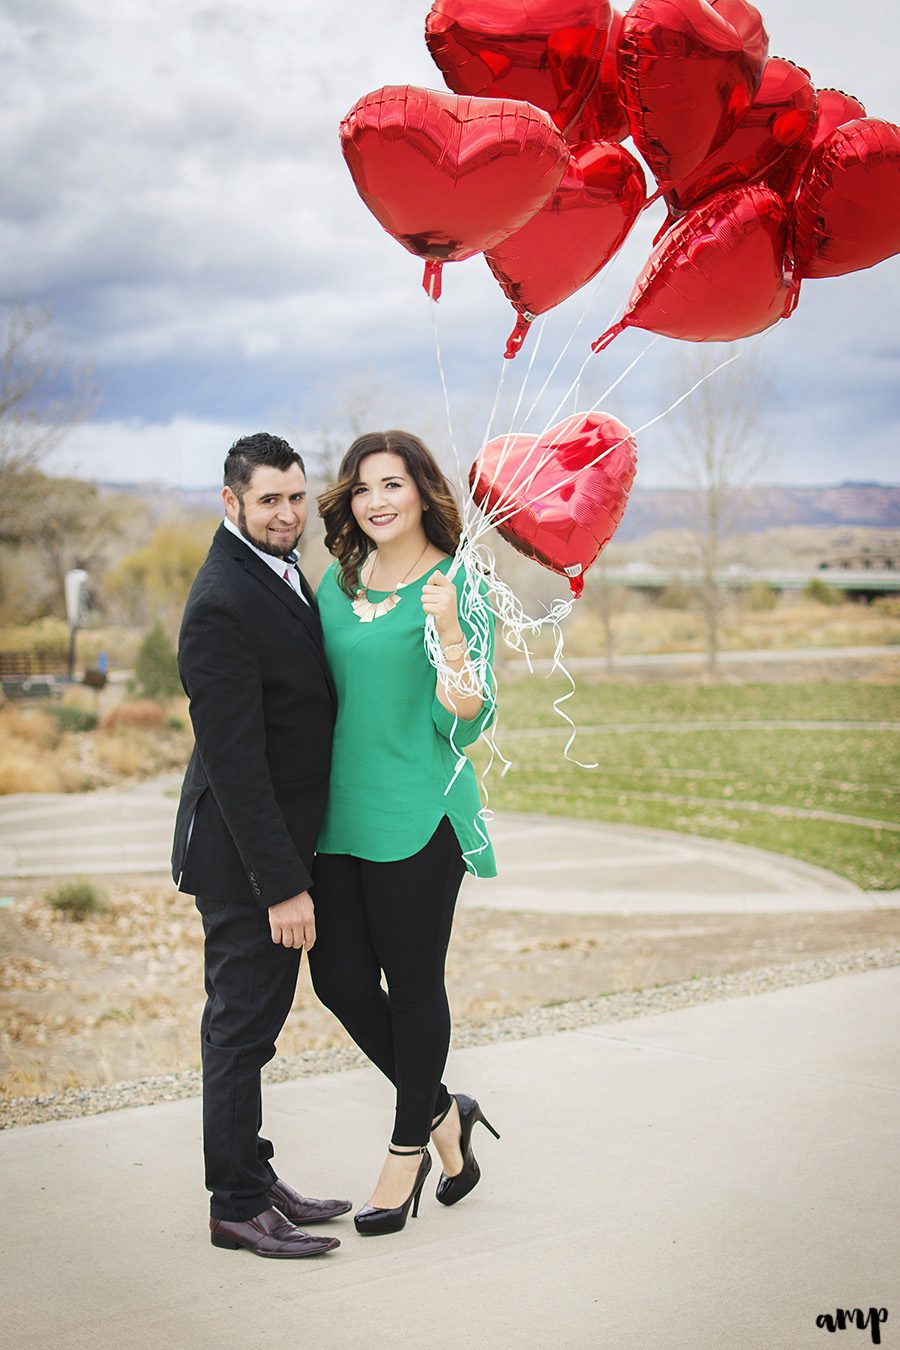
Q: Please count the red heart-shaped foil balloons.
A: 10